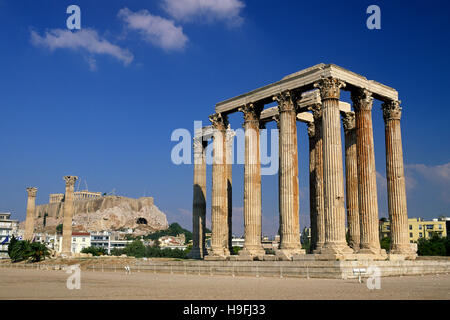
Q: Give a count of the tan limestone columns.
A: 13